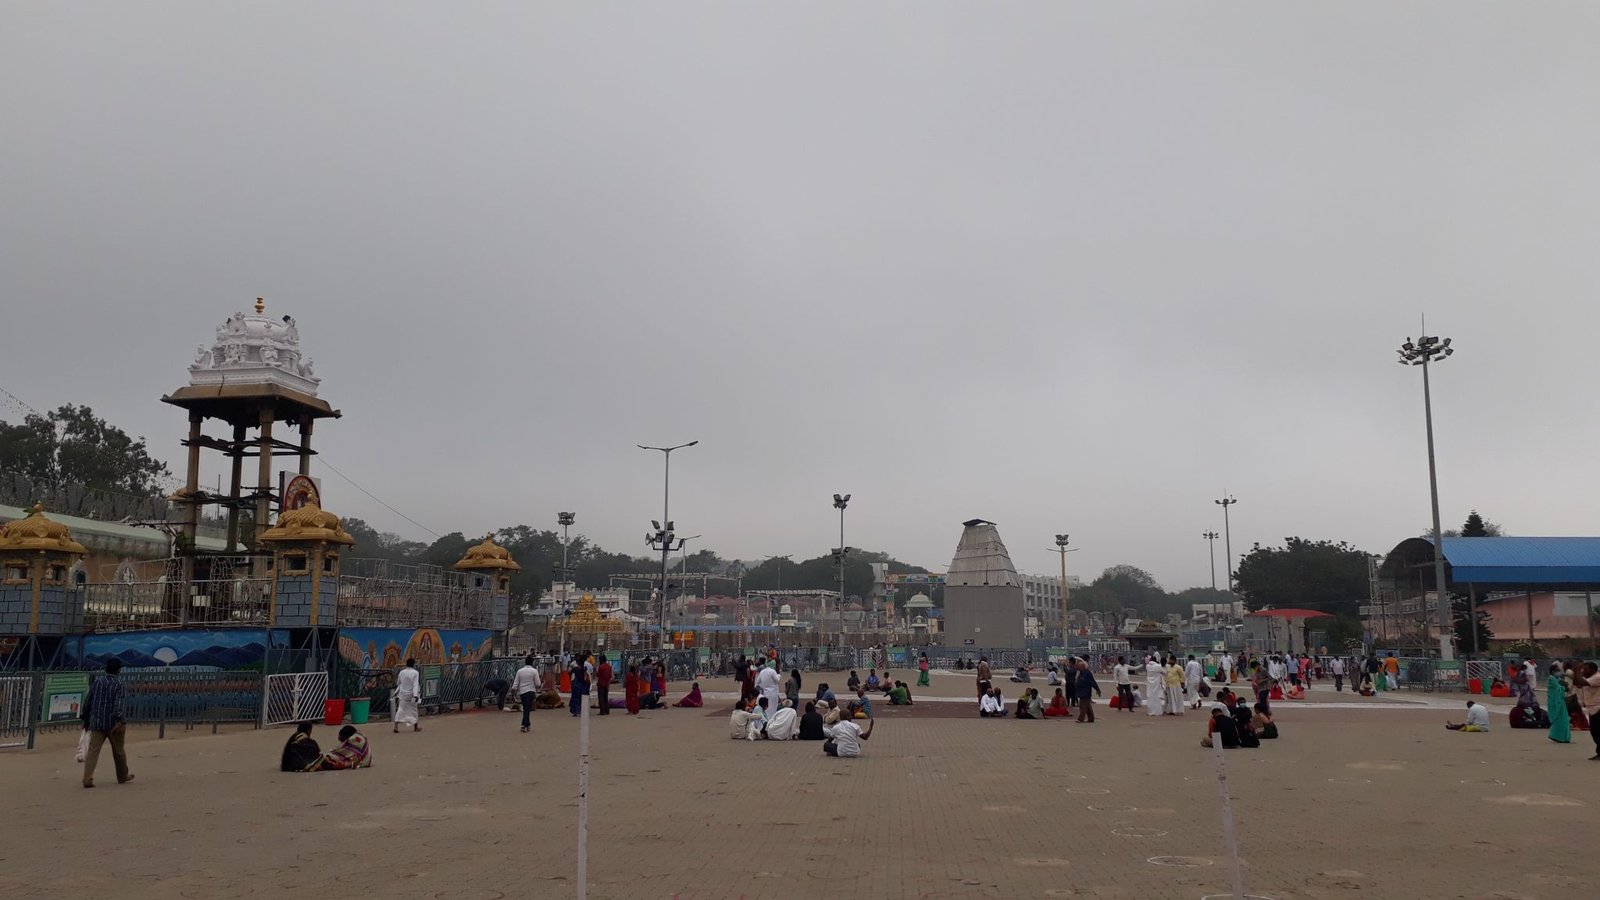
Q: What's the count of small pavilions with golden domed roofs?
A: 3